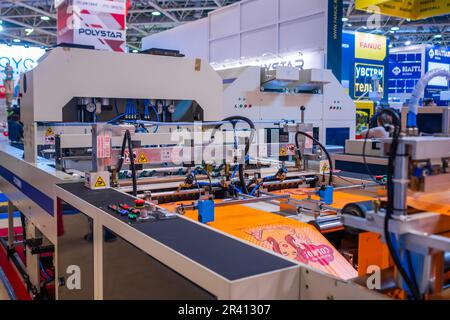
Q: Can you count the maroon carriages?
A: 0